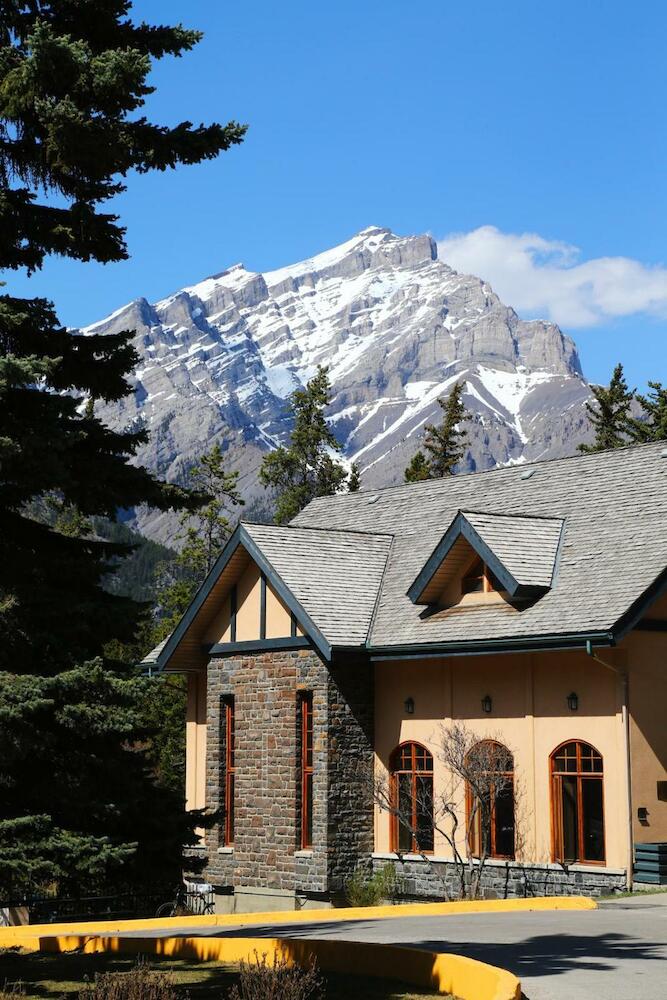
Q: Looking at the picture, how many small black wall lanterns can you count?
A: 3